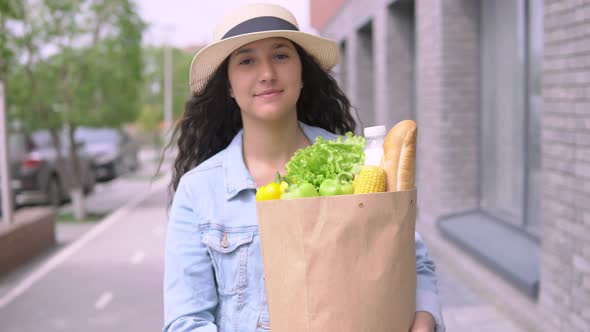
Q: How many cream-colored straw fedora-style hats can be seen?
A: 1